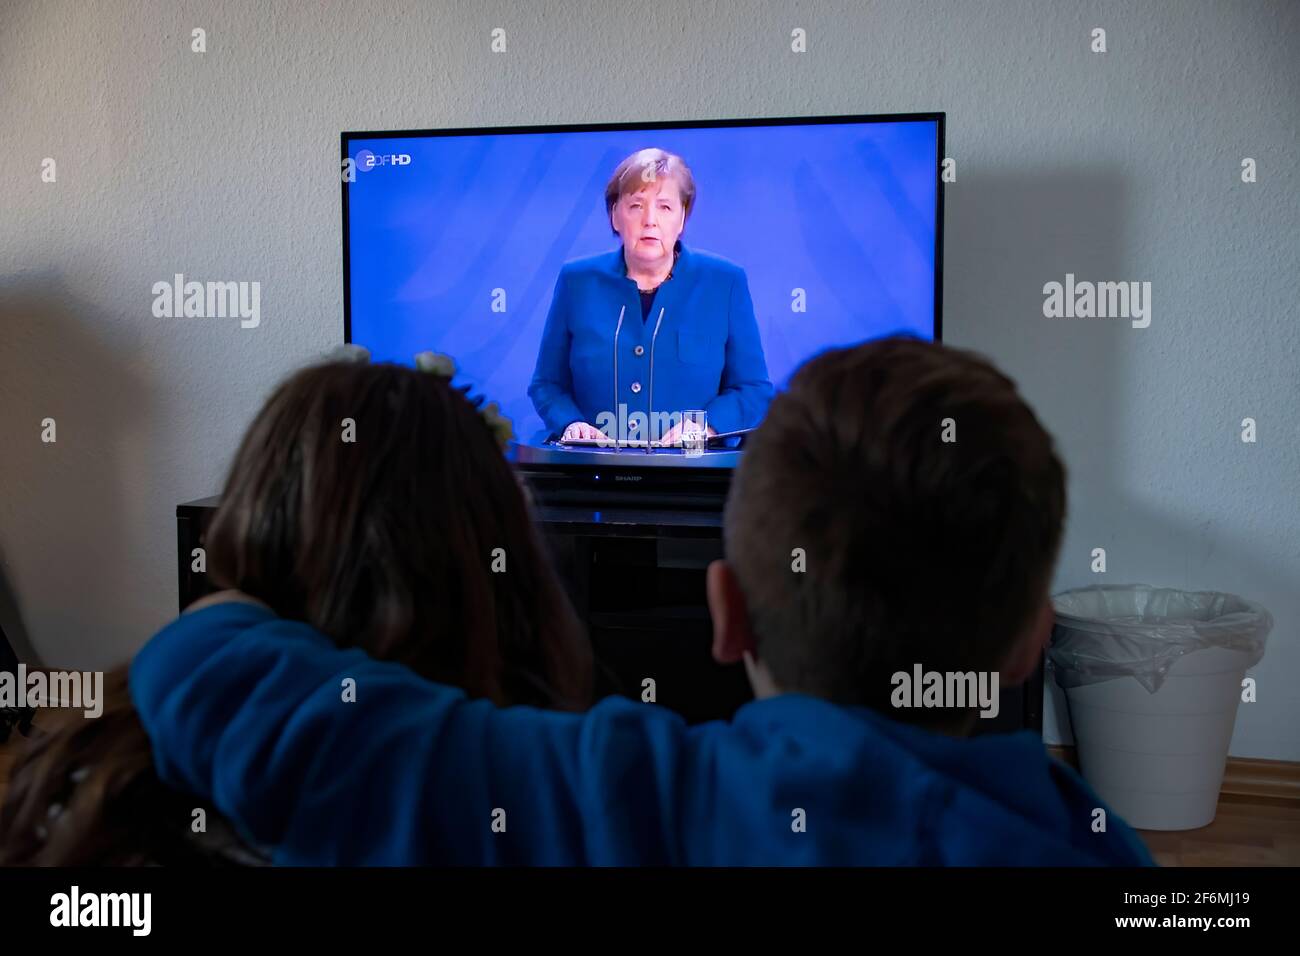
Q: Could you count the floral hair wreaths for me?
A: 1